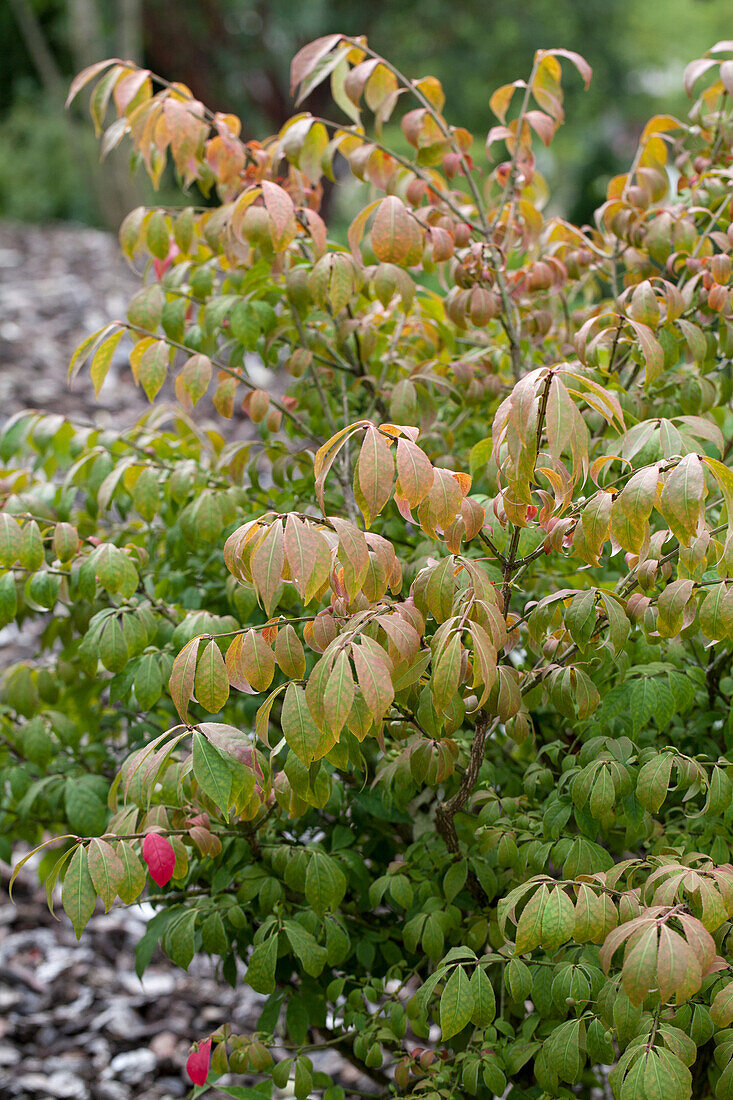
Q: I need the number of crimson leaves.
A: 2